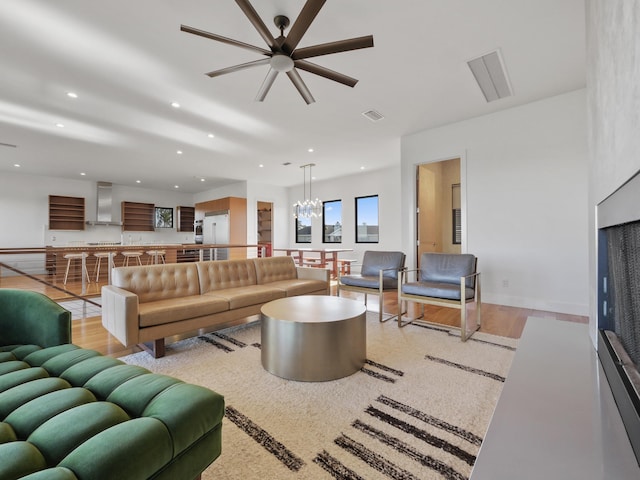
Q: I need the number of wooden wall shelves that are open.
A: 3